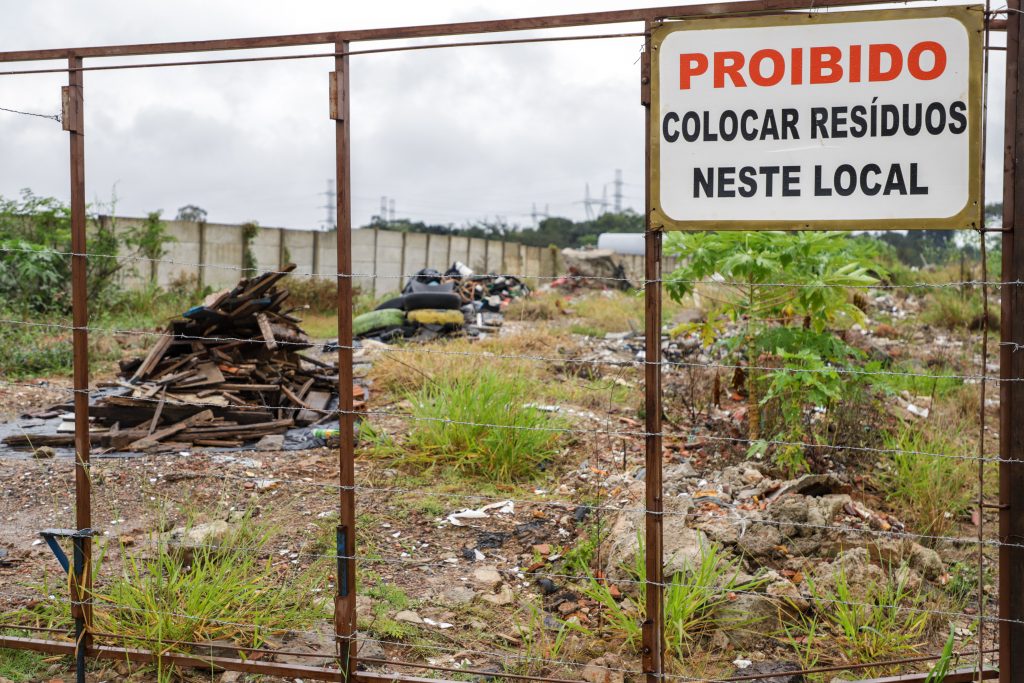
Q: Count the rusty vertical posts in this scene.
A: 4